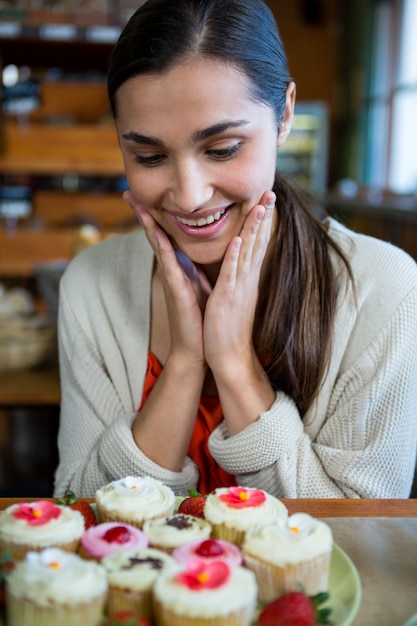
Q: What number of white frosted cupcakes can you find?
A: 8